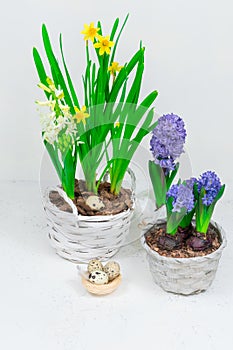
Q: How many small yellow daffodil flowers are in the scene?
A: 4